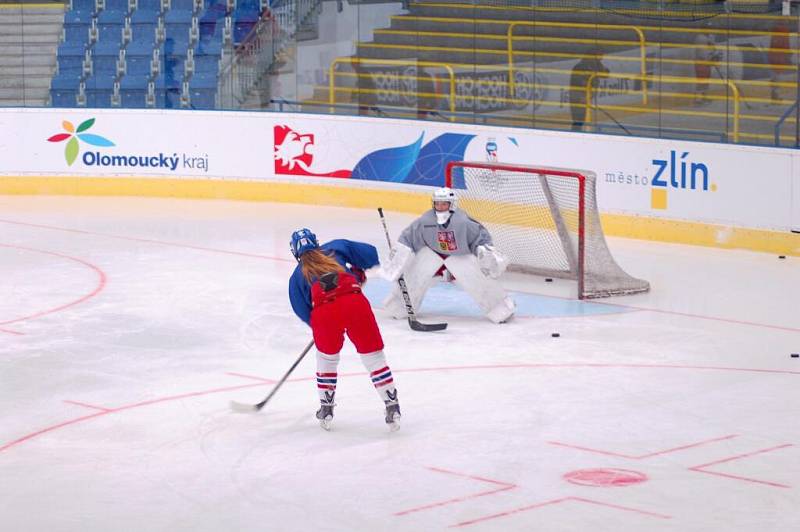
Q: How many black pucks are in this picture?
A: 4